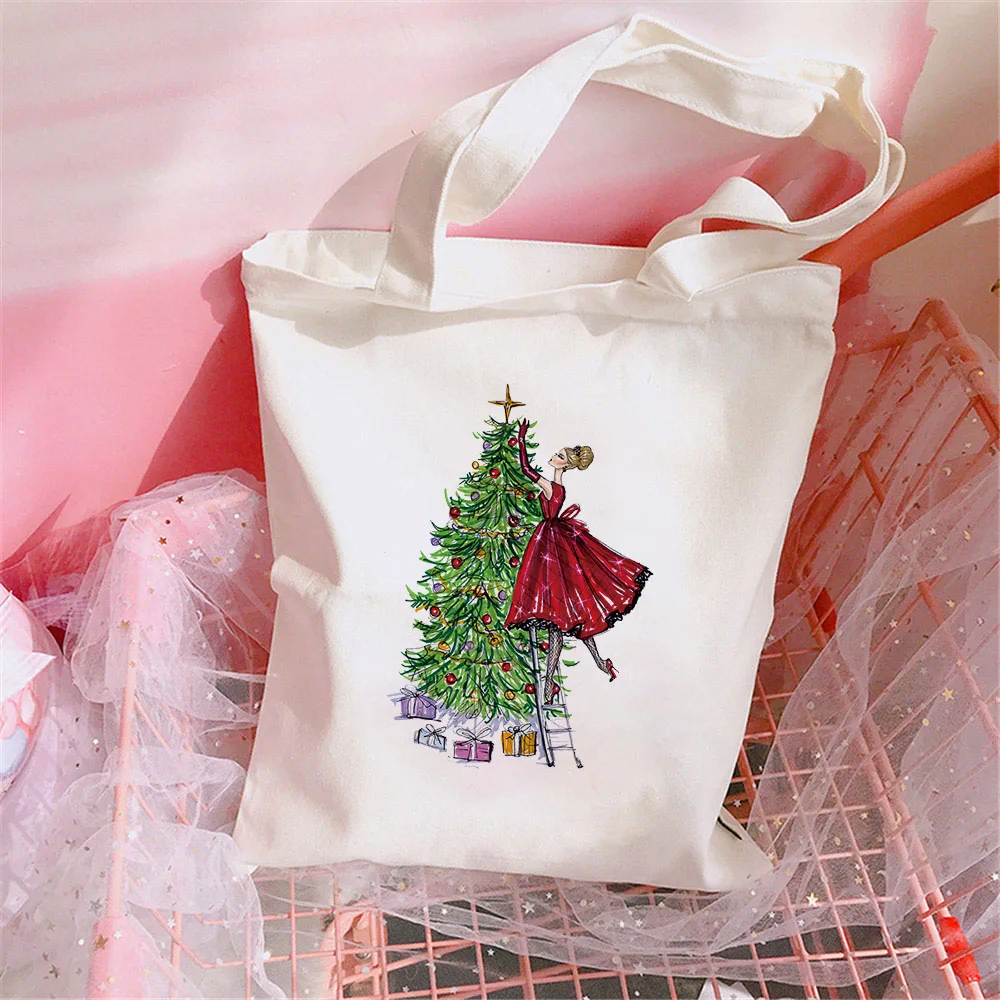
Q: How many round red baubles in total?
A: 13